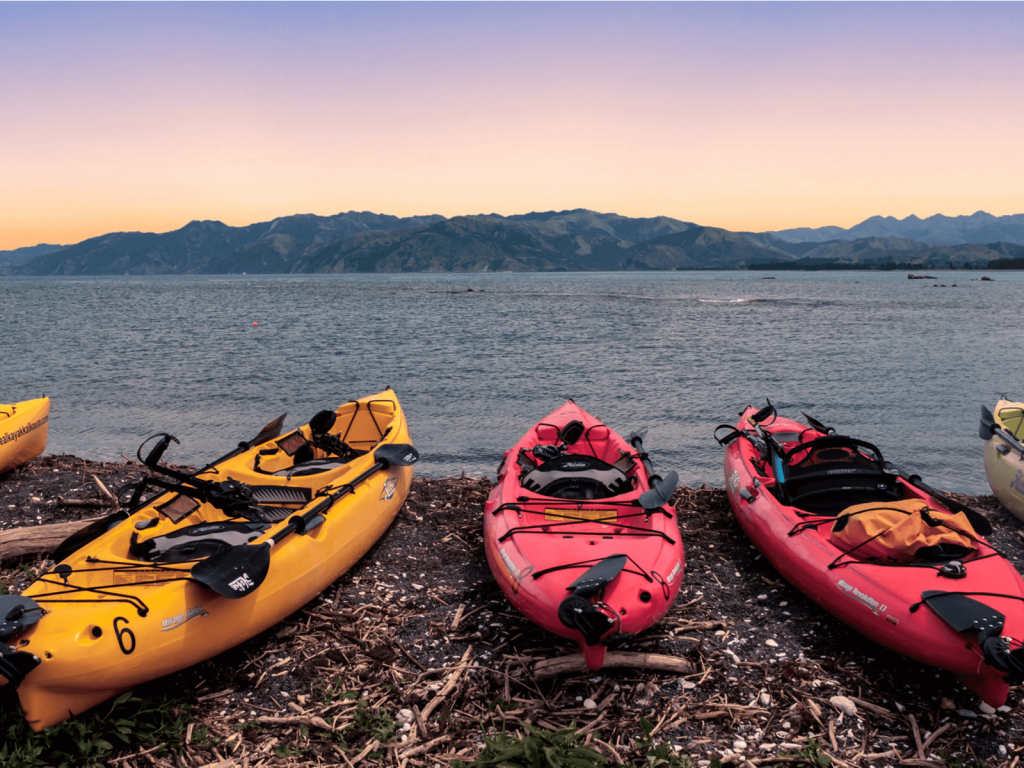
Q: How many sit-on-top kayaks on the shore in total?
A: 5